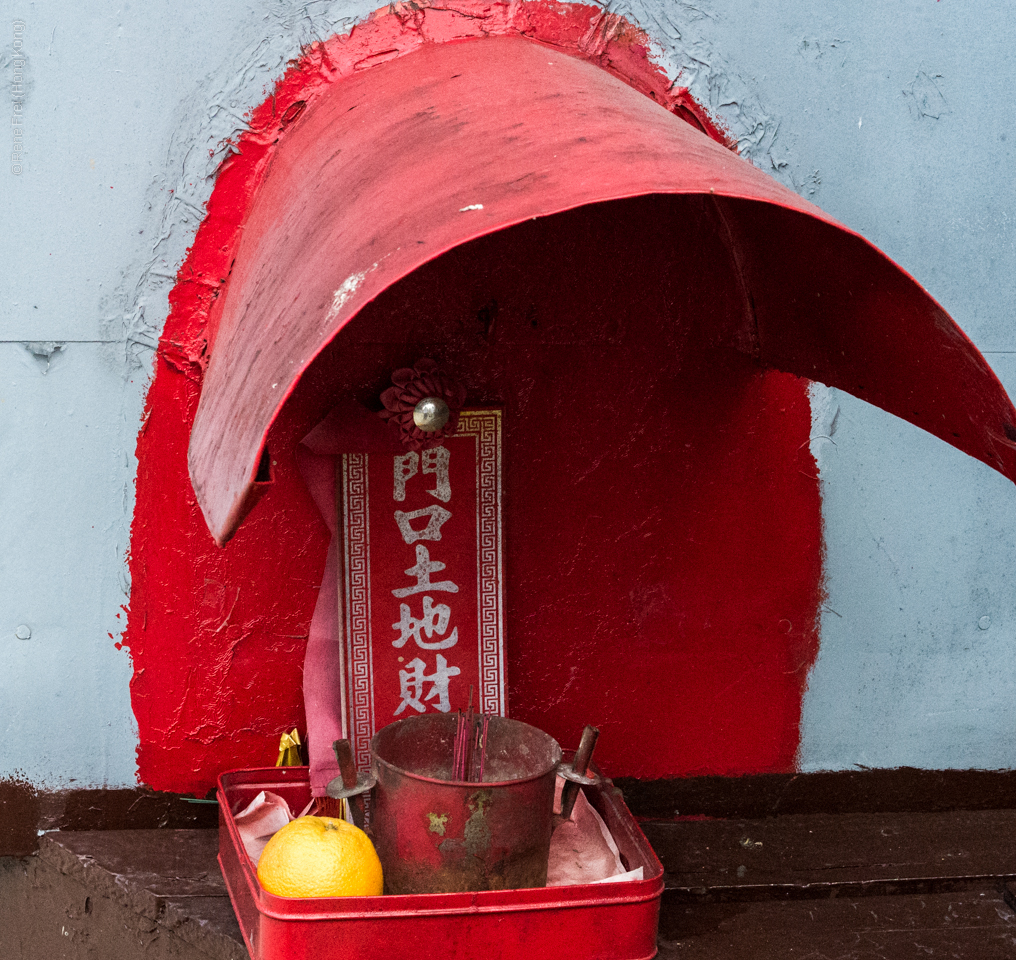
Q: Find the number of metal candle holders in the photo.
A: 2